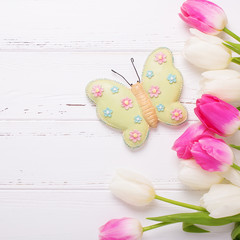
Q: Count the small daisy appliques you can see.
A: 12